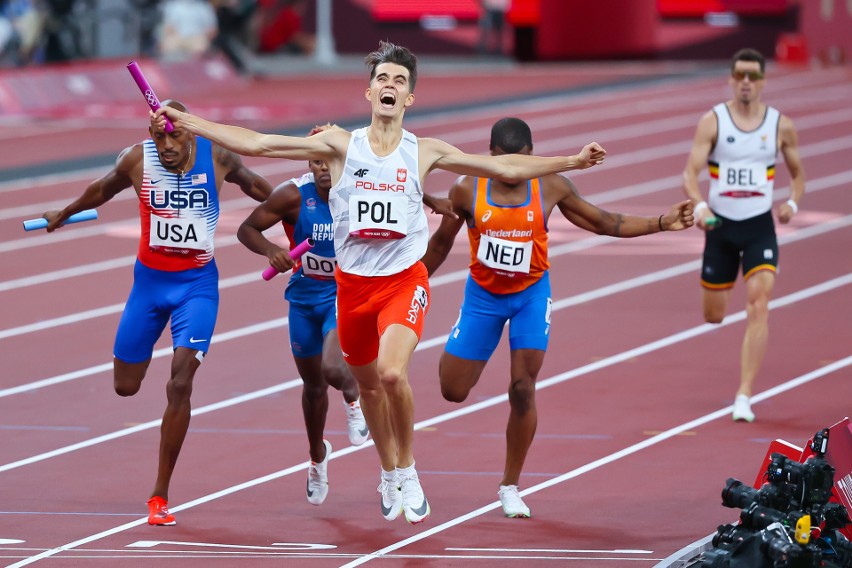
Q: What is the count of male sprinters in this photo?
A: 5